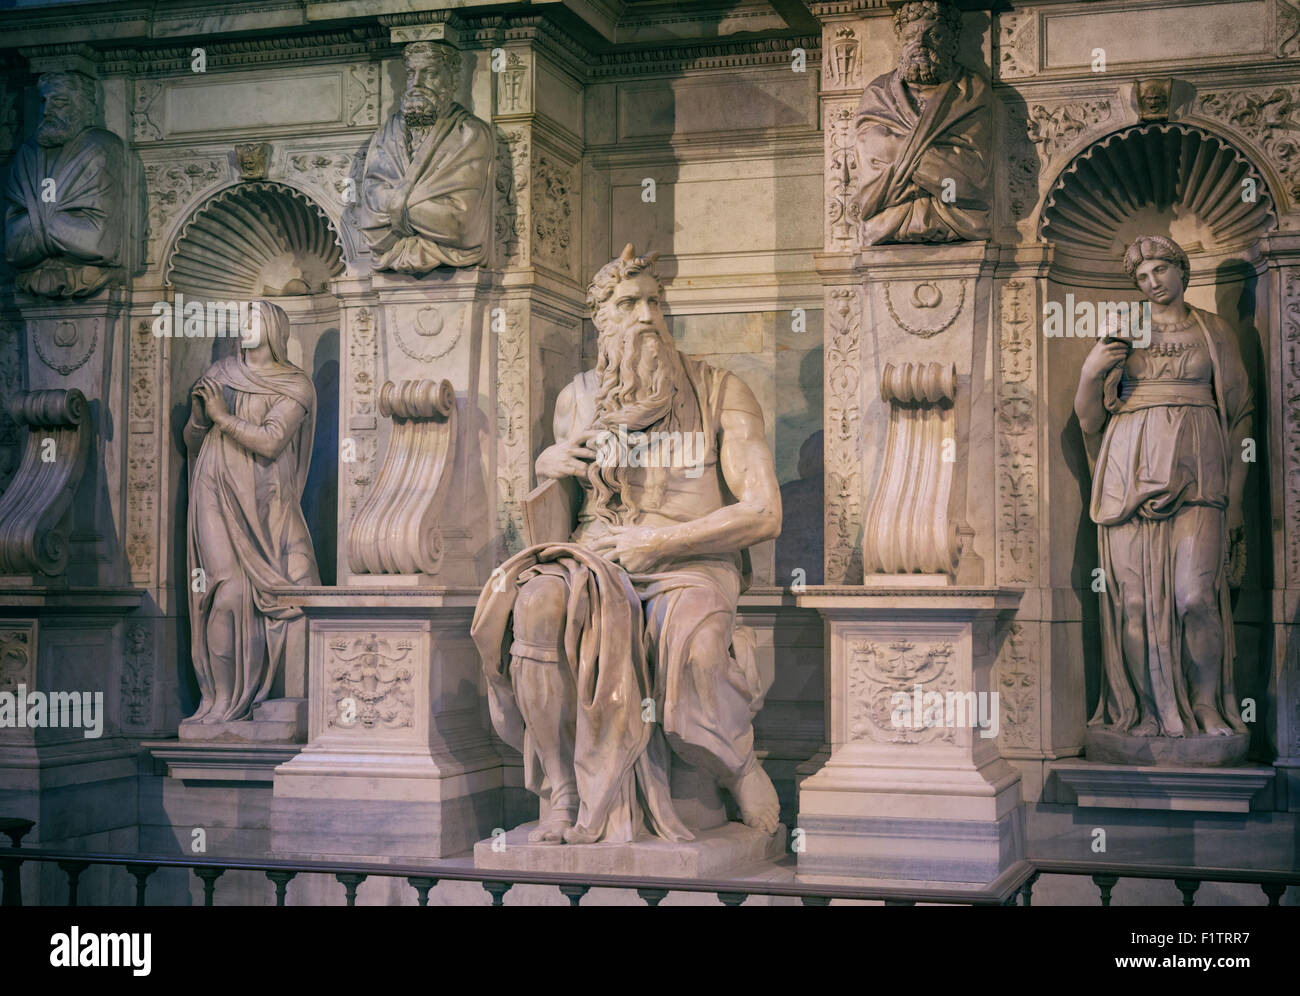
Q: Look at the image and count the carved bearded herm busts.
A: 3